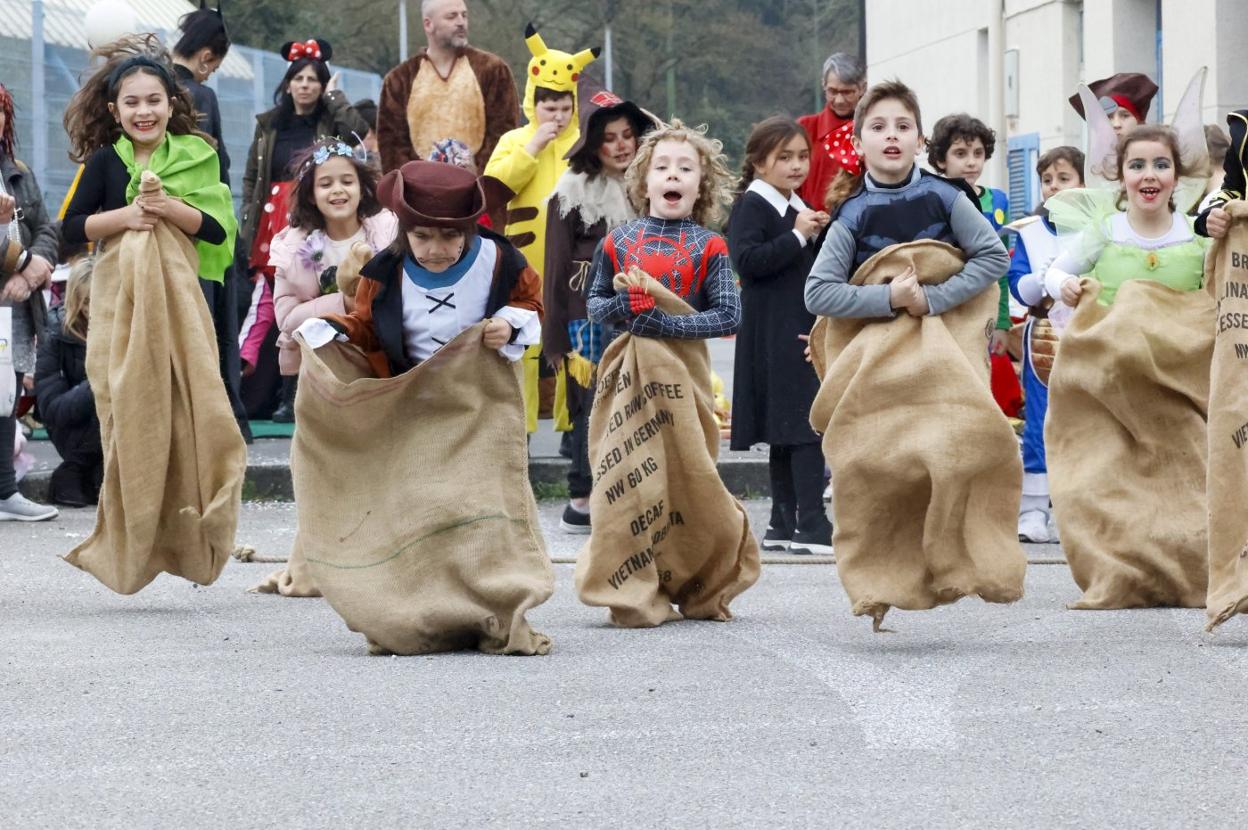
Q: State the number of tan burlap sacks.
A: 7